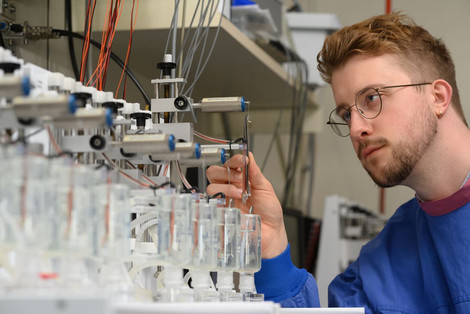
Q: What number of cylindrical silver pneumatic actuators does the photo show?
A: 7